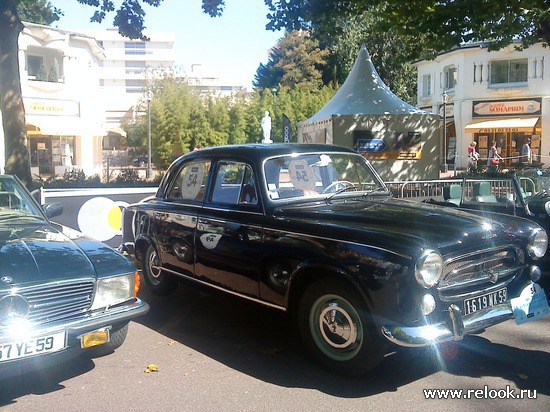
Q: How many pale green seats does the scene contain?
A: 2